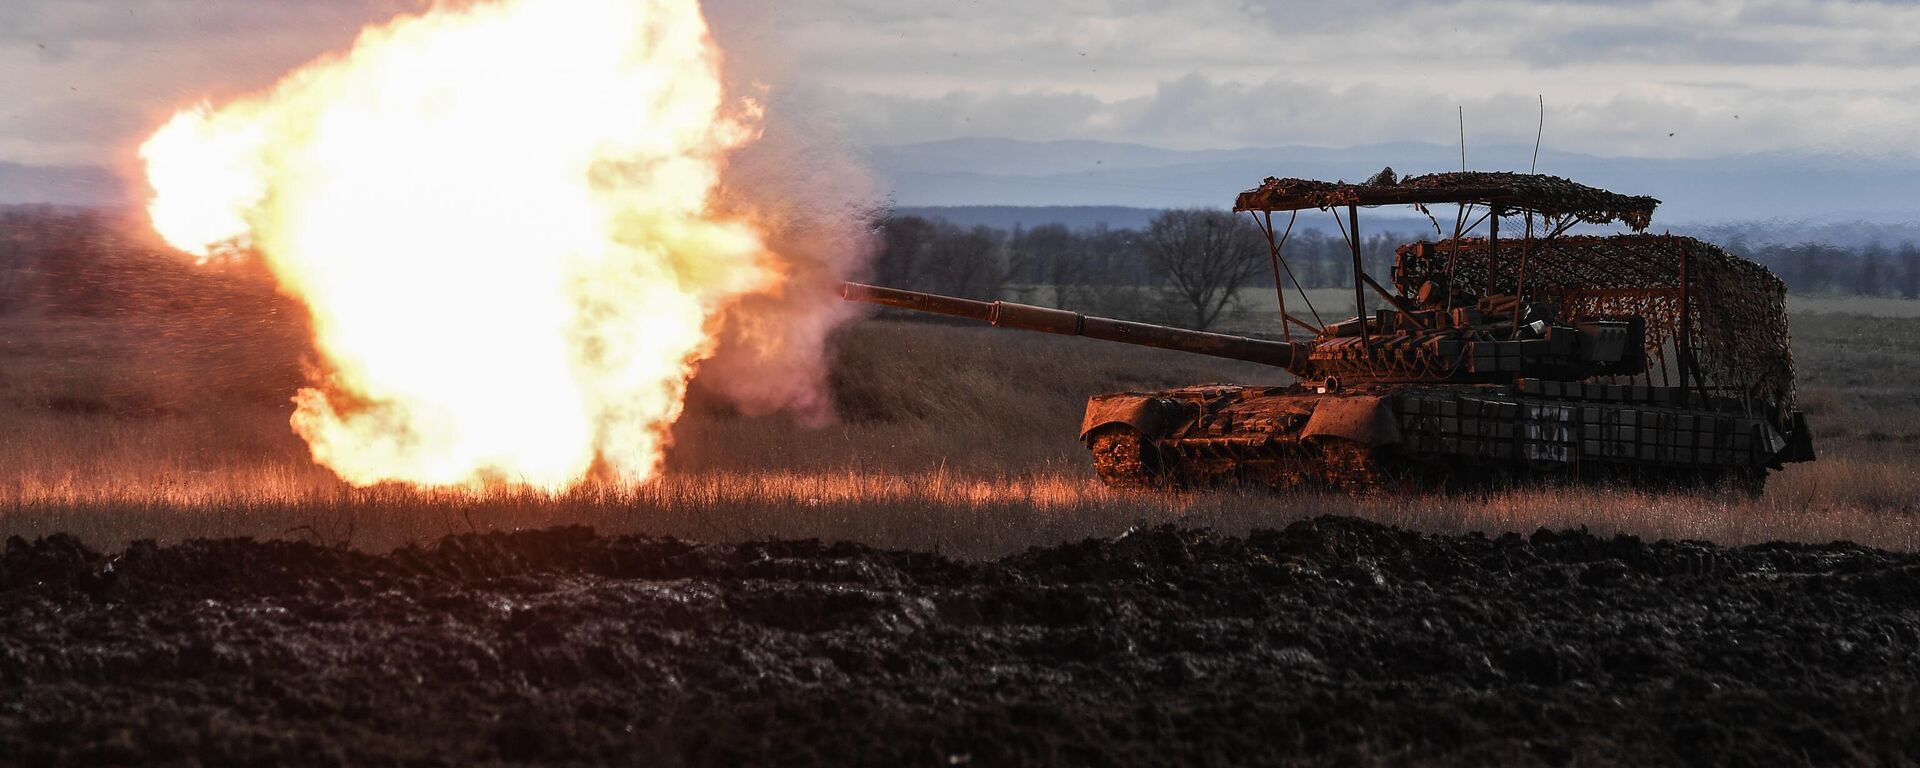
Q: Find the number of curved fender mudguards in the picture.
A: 2